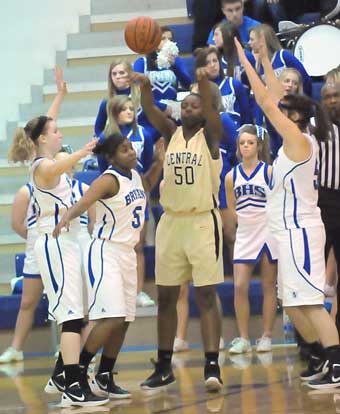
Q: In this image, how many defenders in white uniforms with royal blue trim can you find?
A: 3